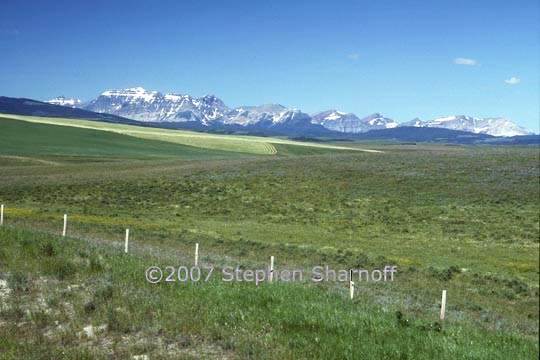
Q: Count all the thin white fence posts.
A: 7